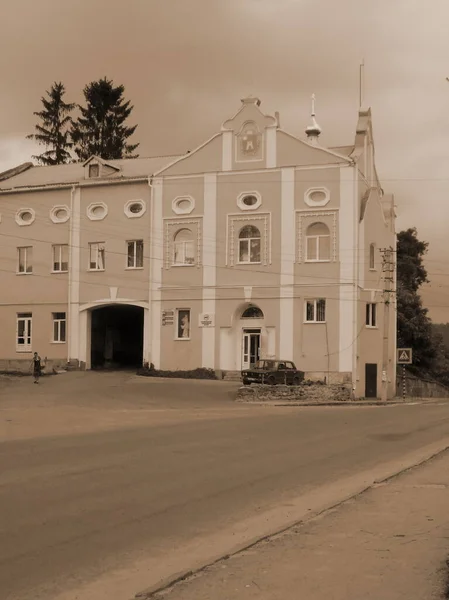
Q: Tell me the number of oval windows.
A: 7